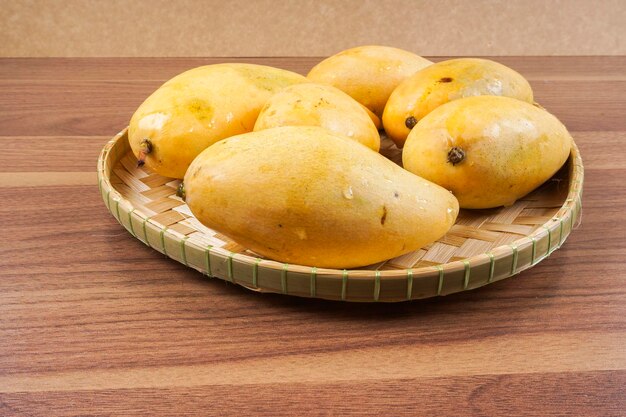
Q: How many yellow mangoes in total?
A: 6